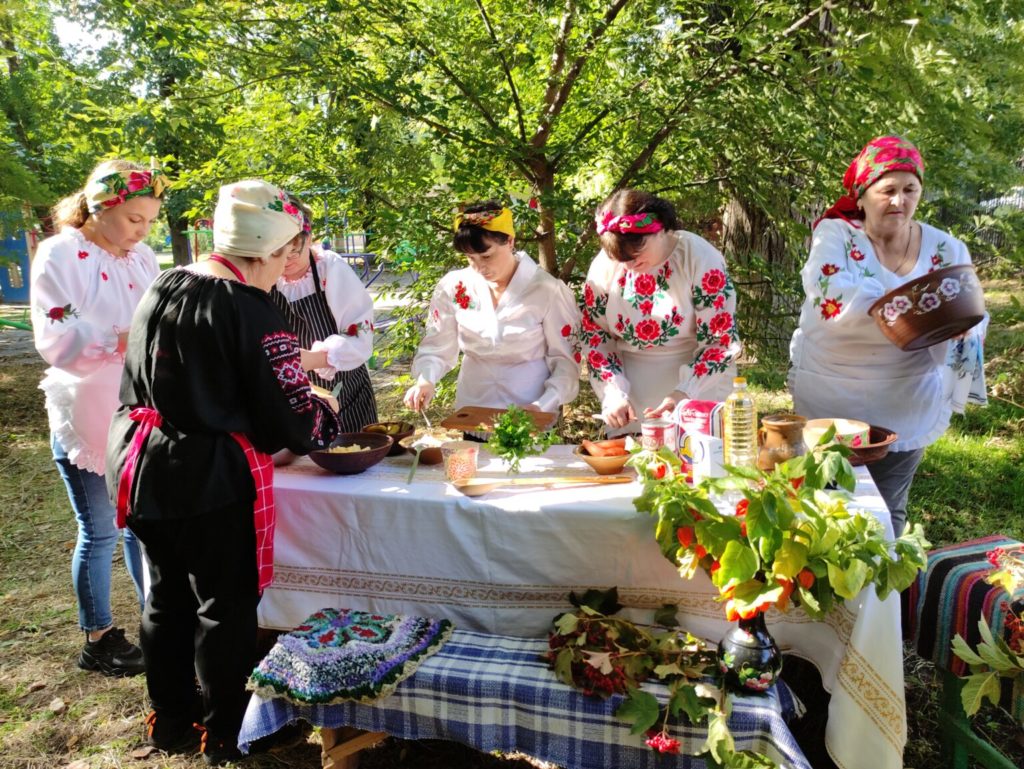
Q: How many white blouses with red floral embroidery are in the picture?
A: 5